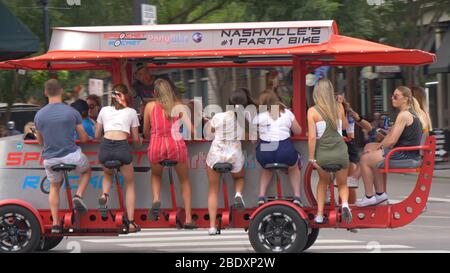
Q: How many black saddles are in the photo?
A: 6